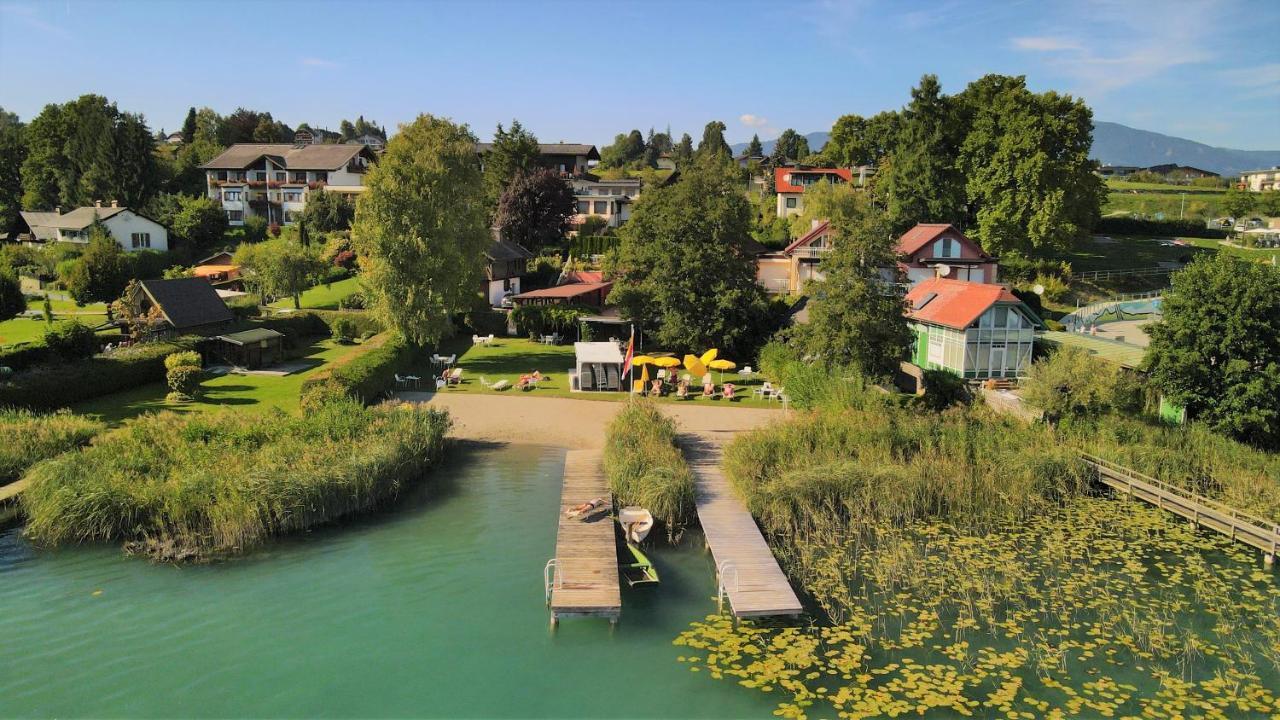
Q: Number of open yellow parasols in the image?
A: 5